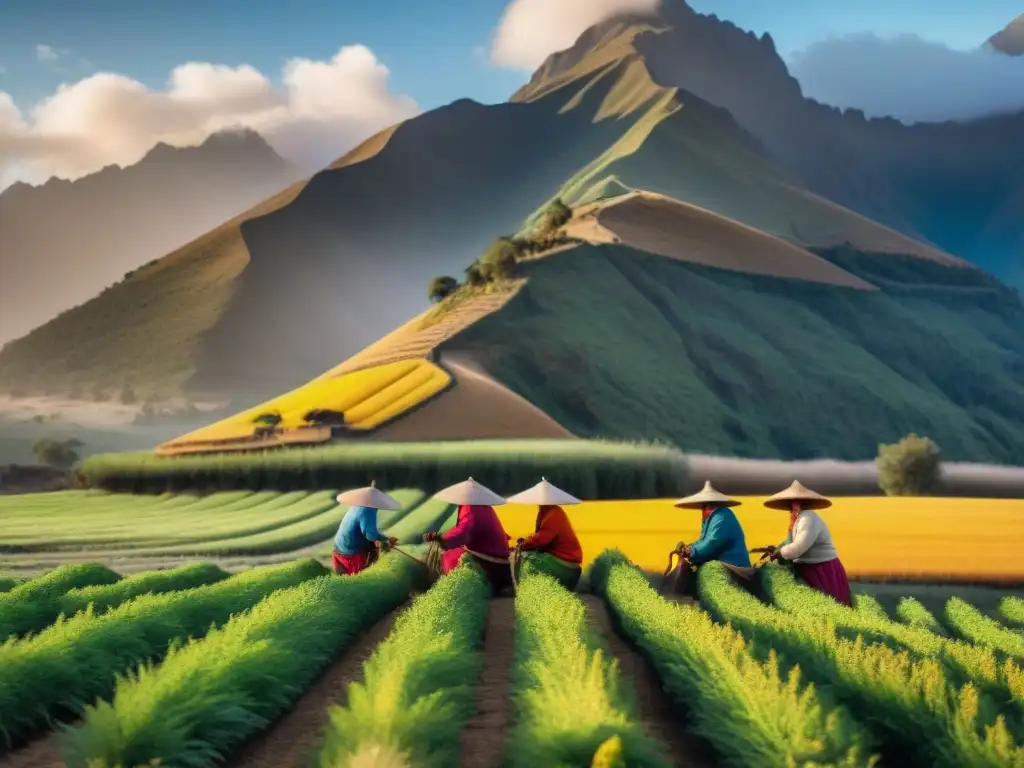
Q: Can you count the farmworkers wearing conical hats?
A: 5